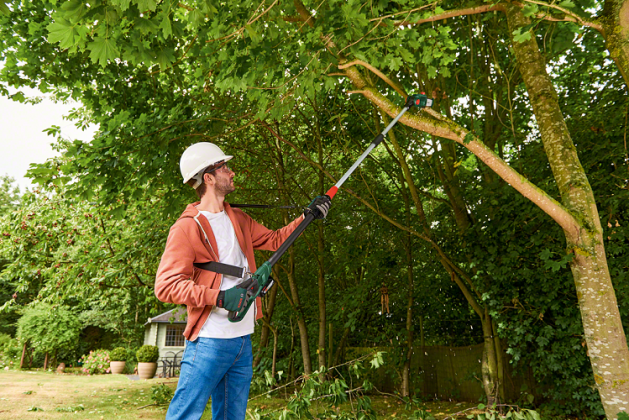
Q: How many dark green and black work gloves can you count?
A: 2